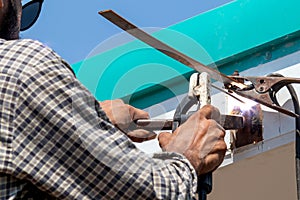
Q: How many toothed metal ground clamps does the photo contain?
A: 1